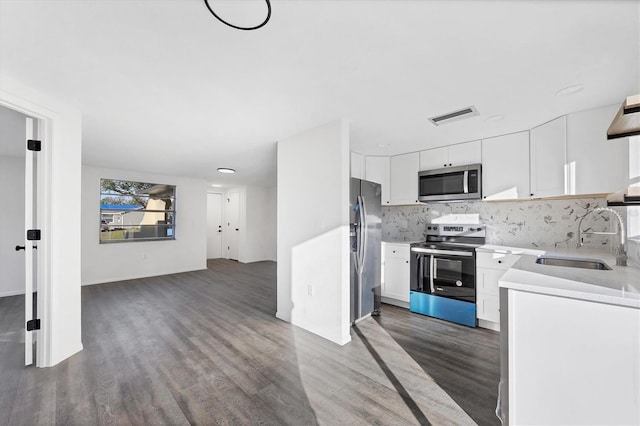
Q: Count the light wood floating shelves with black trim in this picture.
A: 2